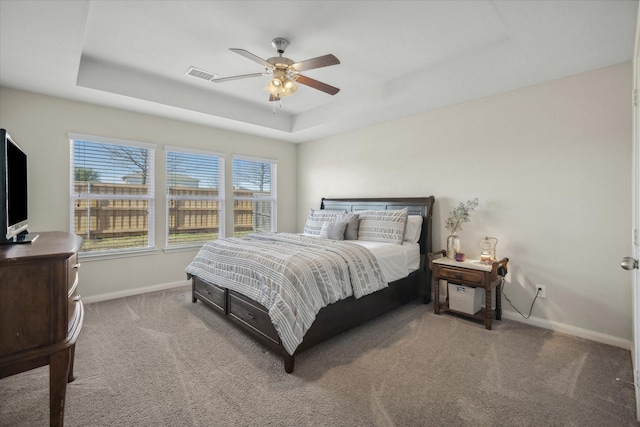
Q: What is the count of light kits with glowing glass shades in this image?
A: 1